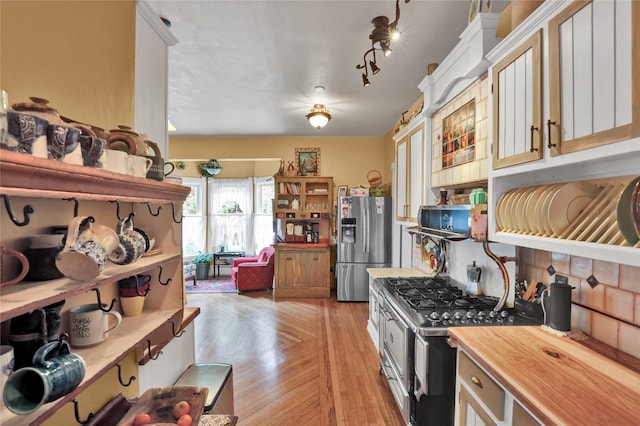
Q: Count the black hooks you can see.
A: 13